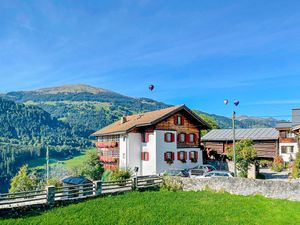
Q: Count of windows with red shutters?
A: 9